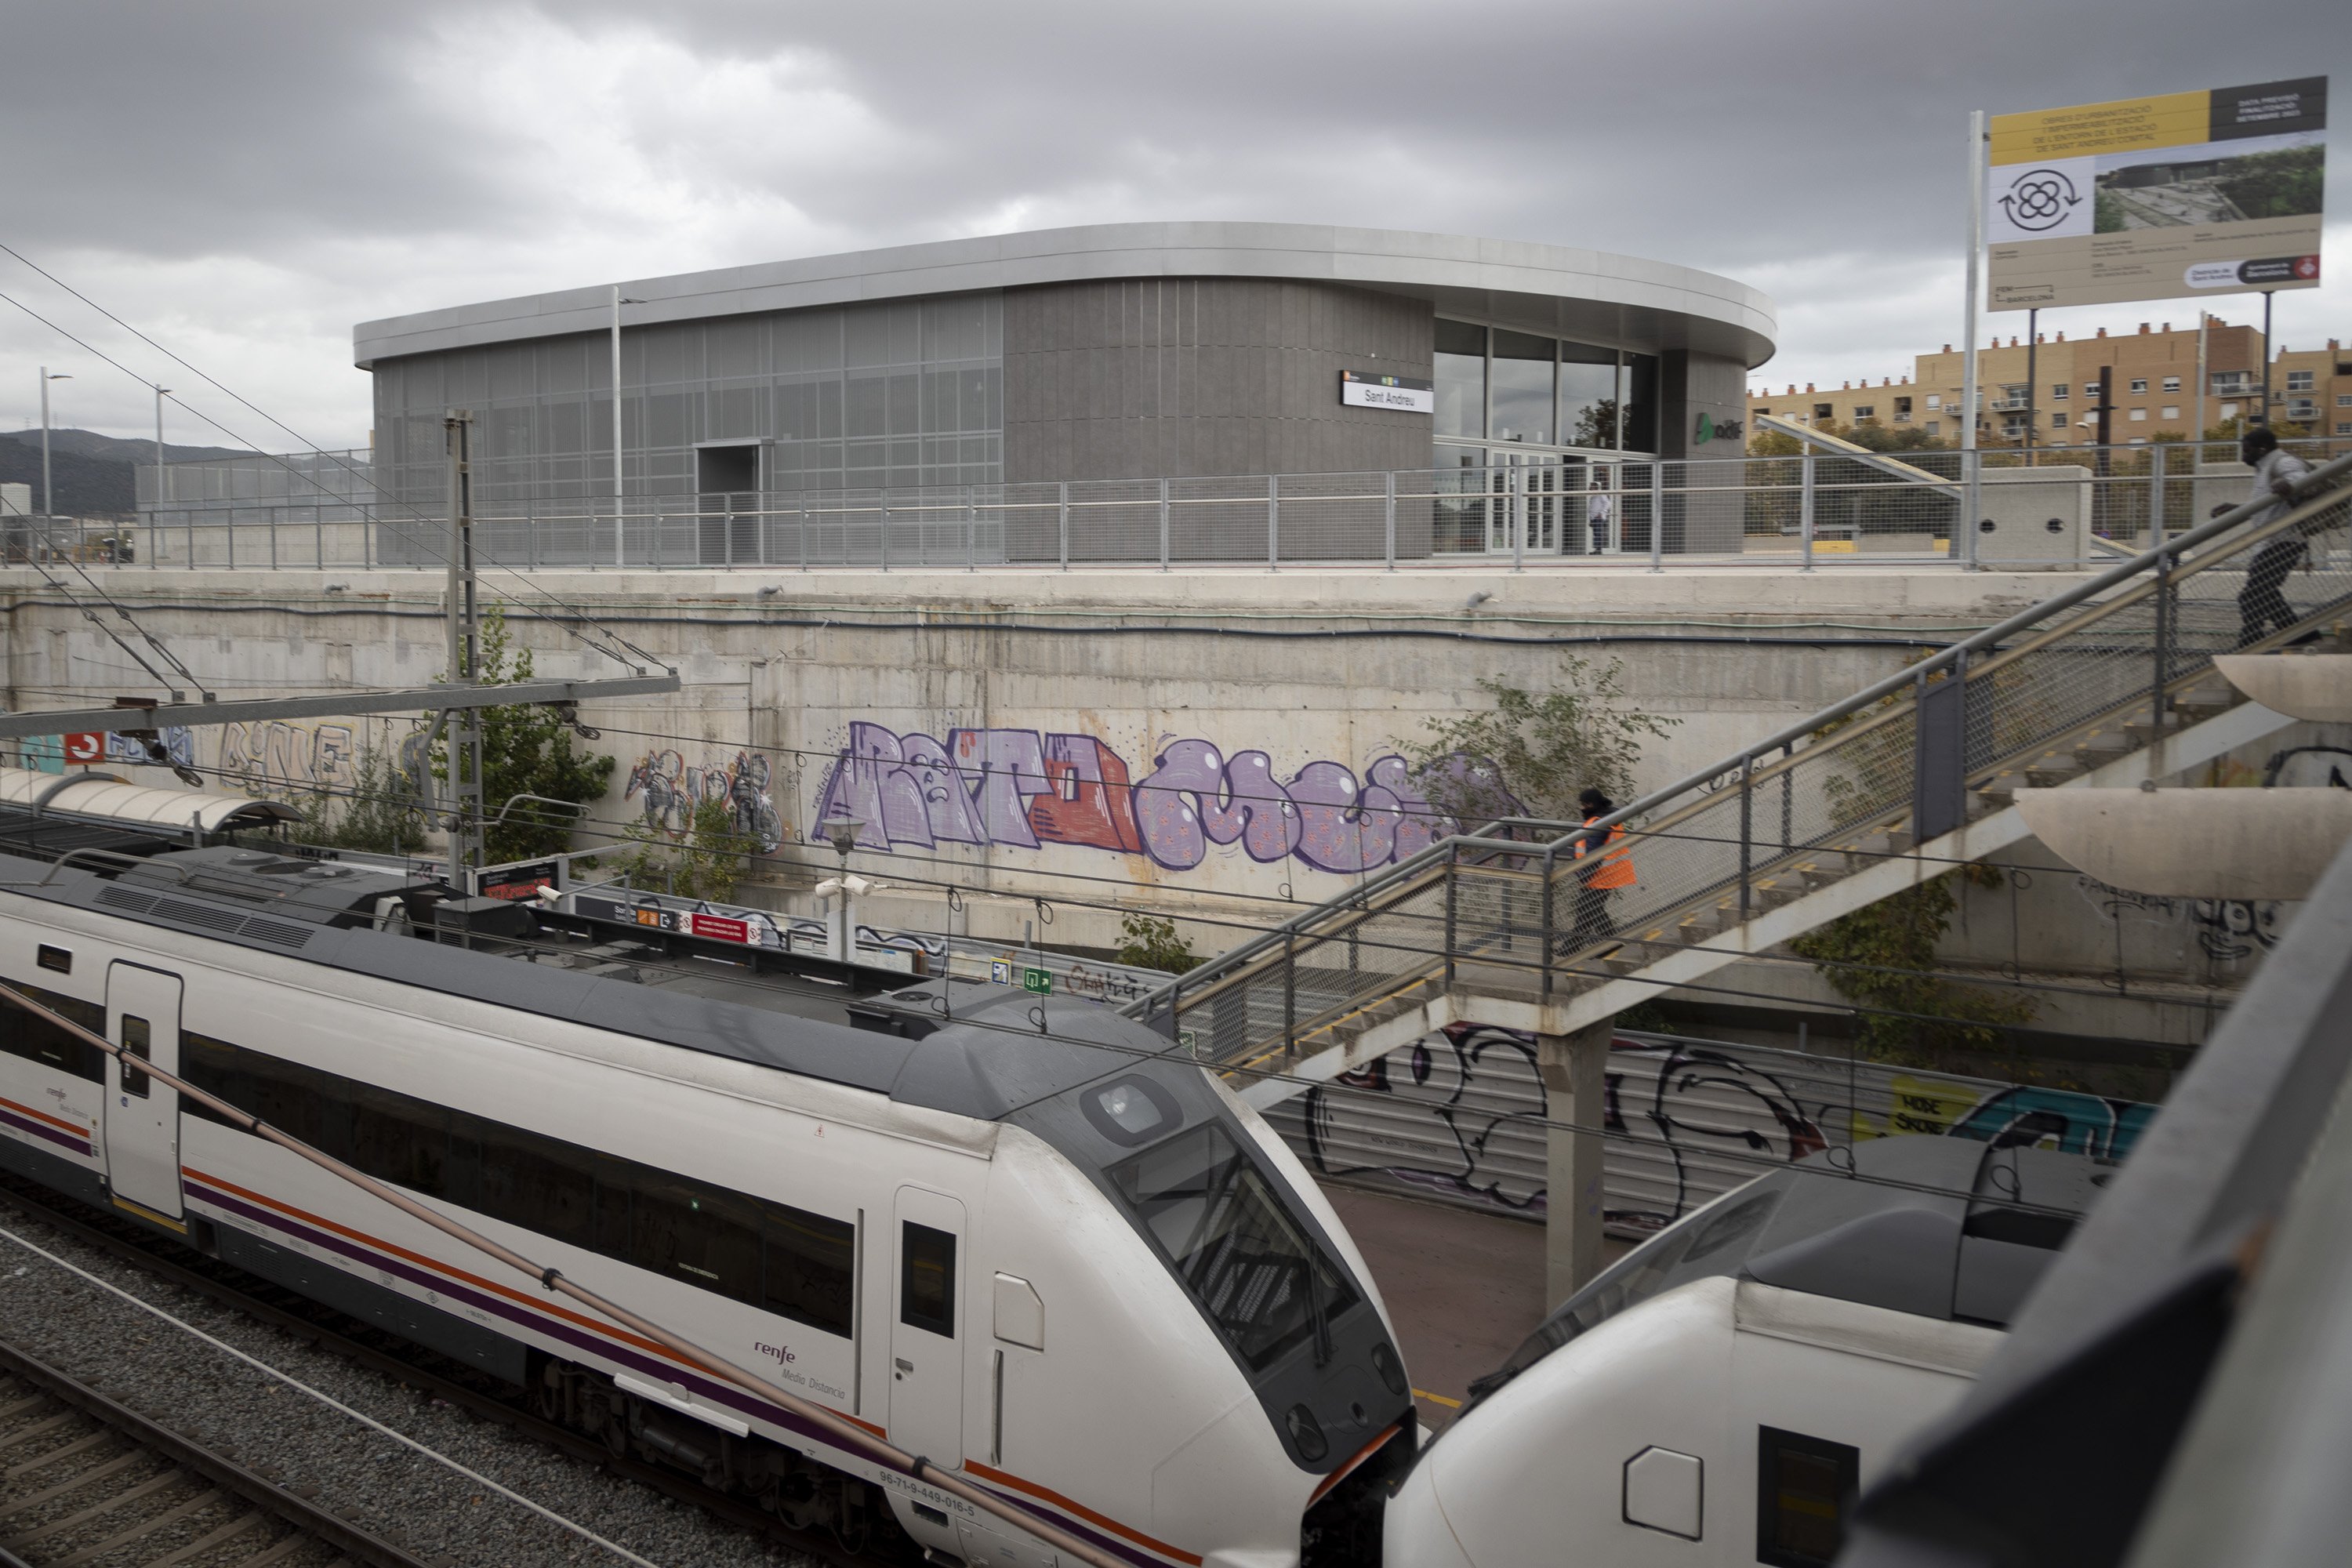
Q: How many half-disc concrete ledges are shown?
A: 2